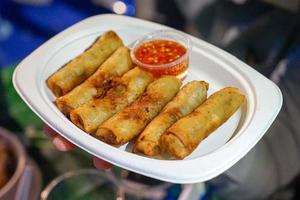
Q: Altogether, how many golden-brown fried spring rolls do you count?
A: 6